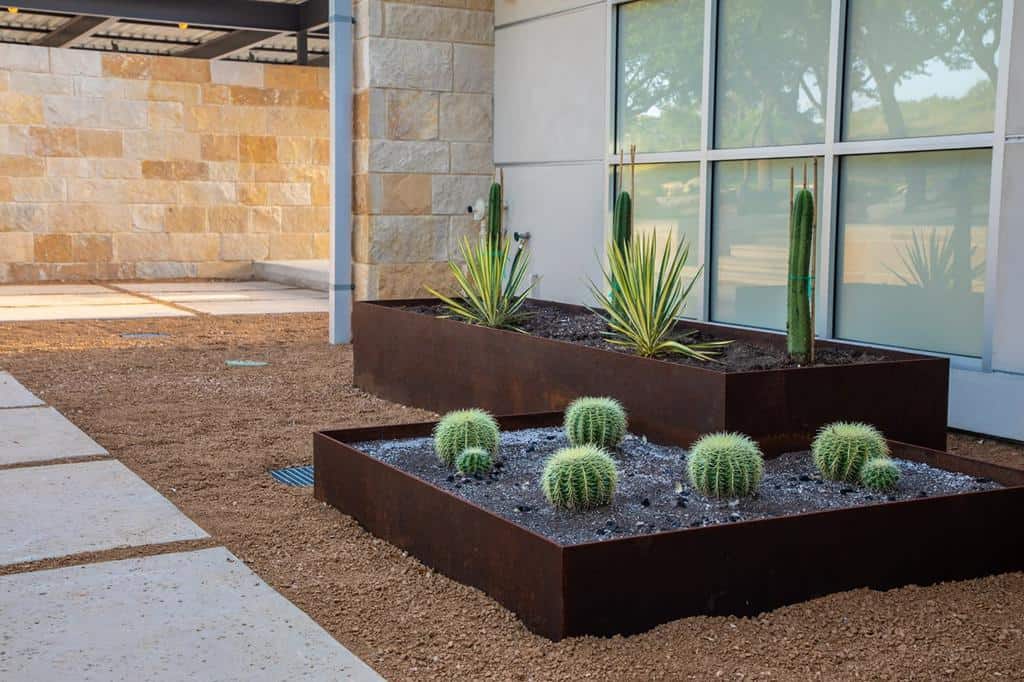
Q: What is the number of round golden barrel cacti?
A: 7